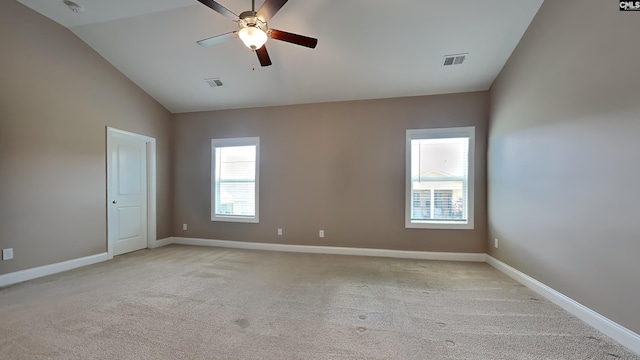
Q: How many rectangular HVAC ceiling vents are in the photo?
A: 2